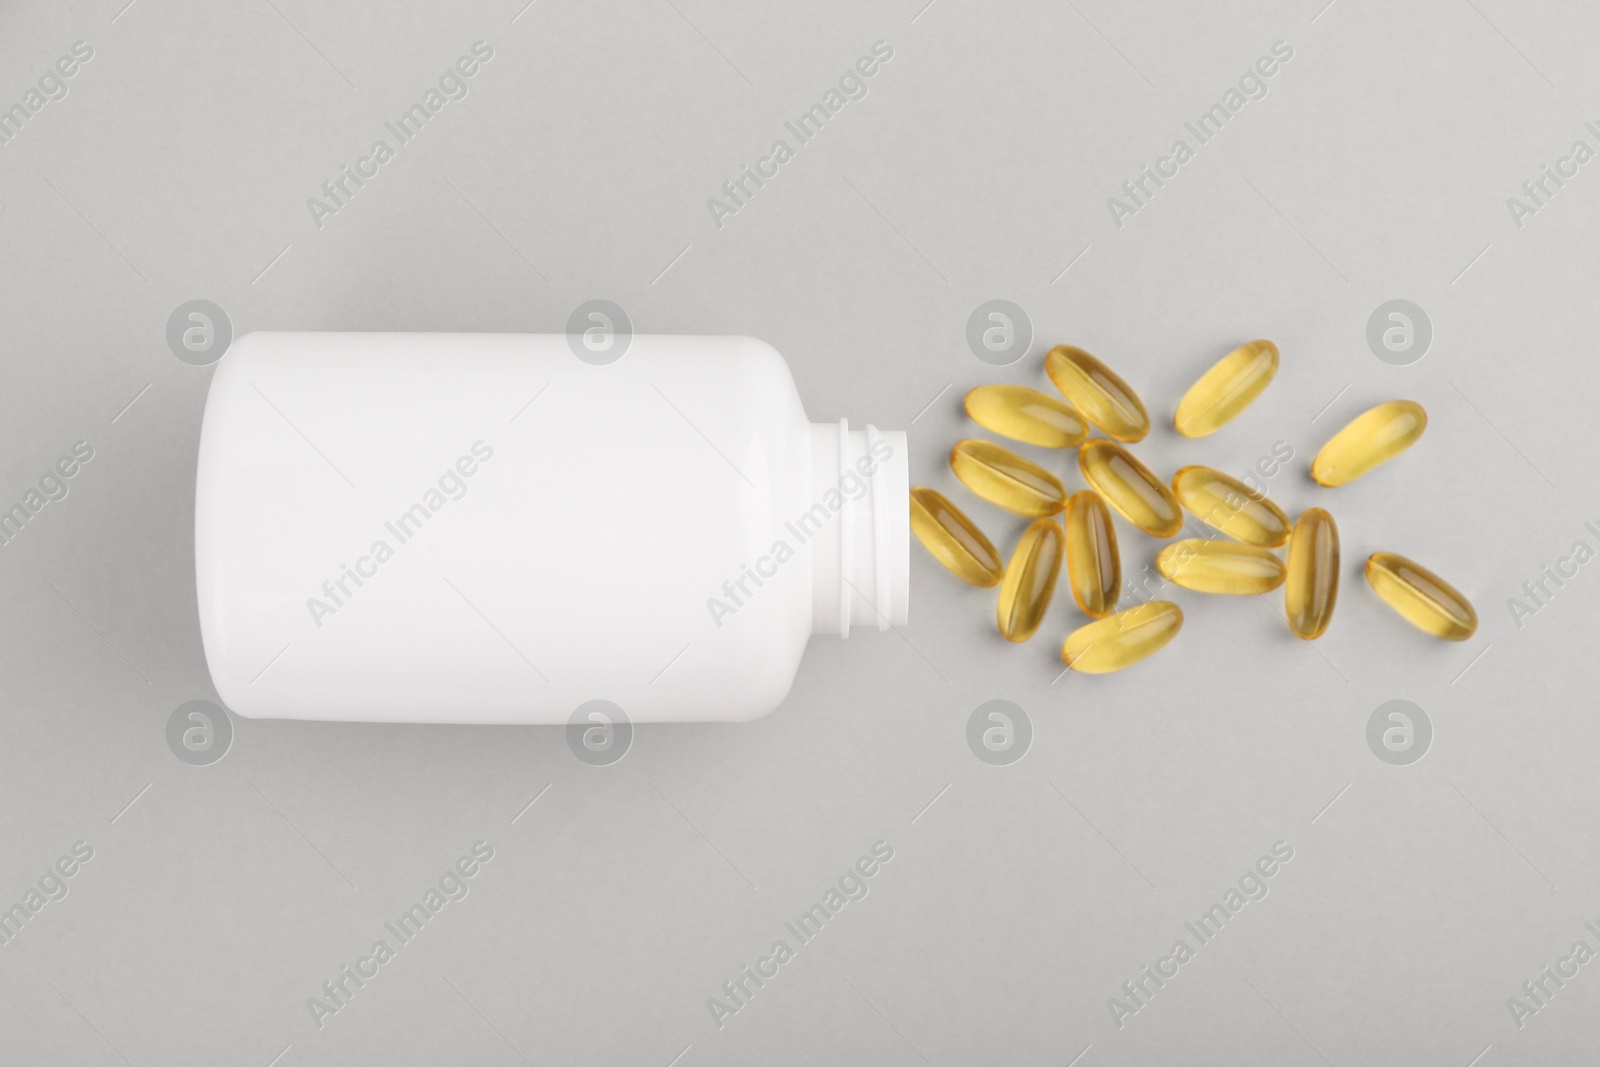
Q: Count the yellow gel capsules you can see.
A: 14